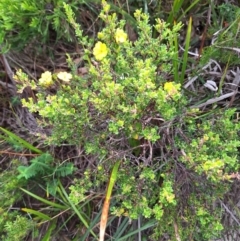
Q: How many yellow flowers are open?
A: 5